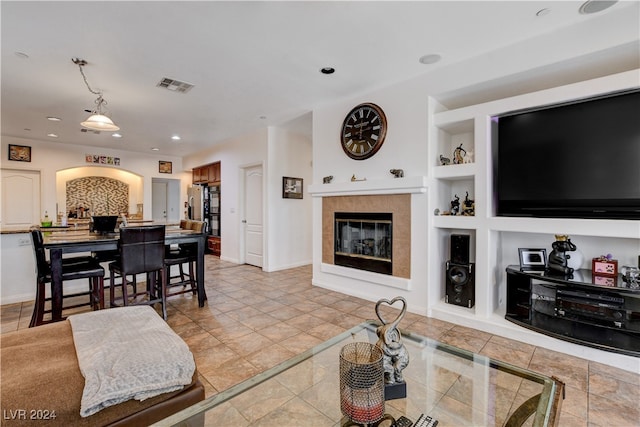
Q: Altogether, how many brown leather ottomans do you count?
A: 1